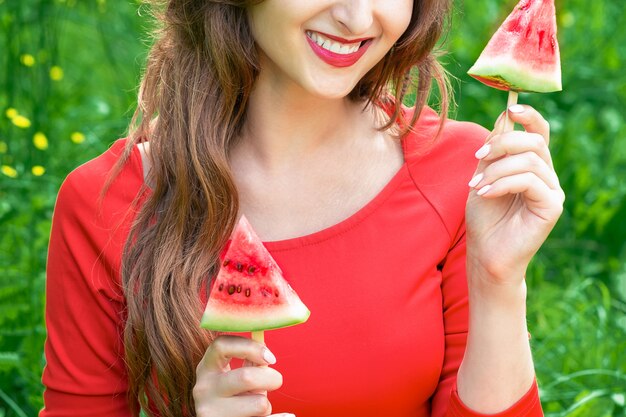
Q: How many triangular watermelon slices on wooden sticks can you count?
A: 2